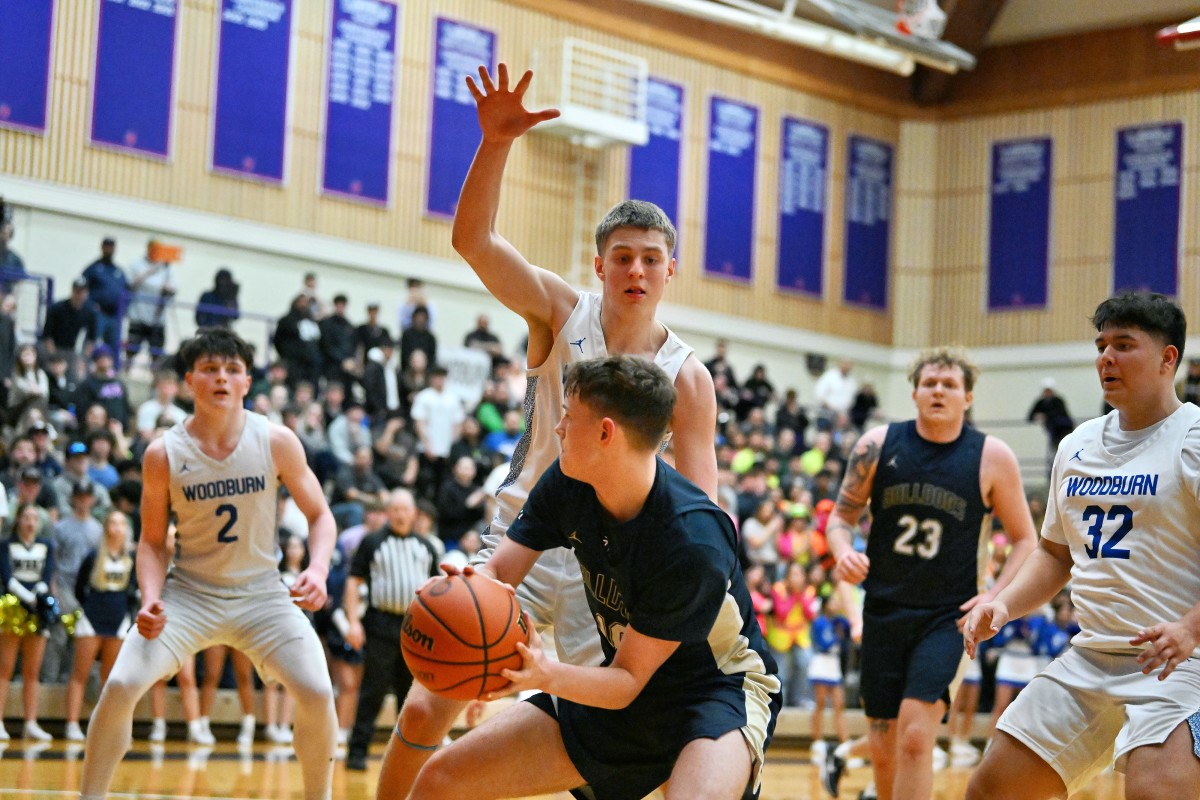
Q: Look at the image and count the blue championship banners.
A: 11